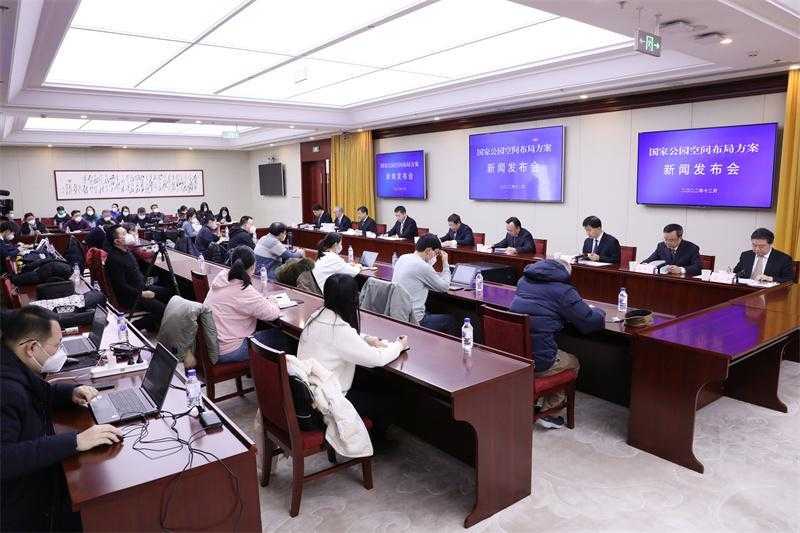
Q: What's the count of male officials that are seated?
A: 9